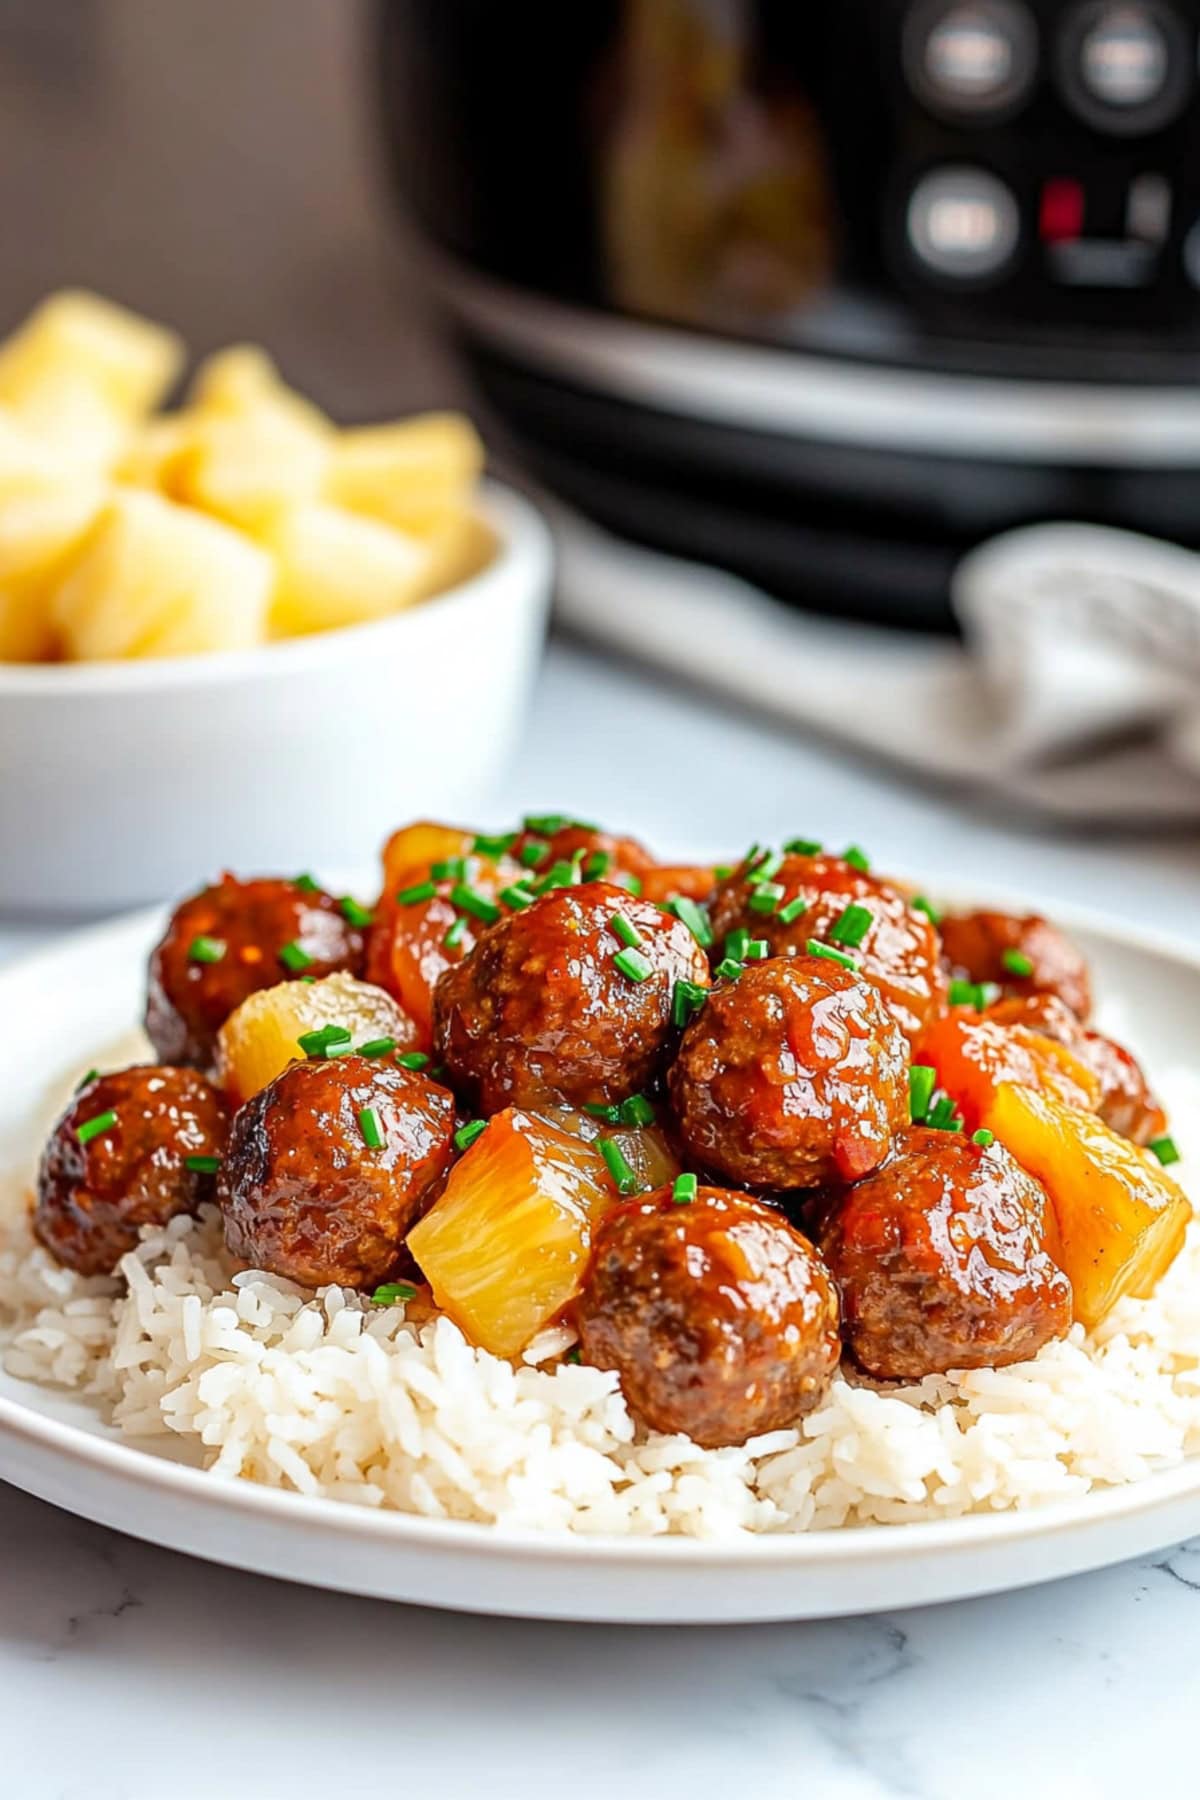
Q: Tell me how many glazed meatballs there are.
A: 11